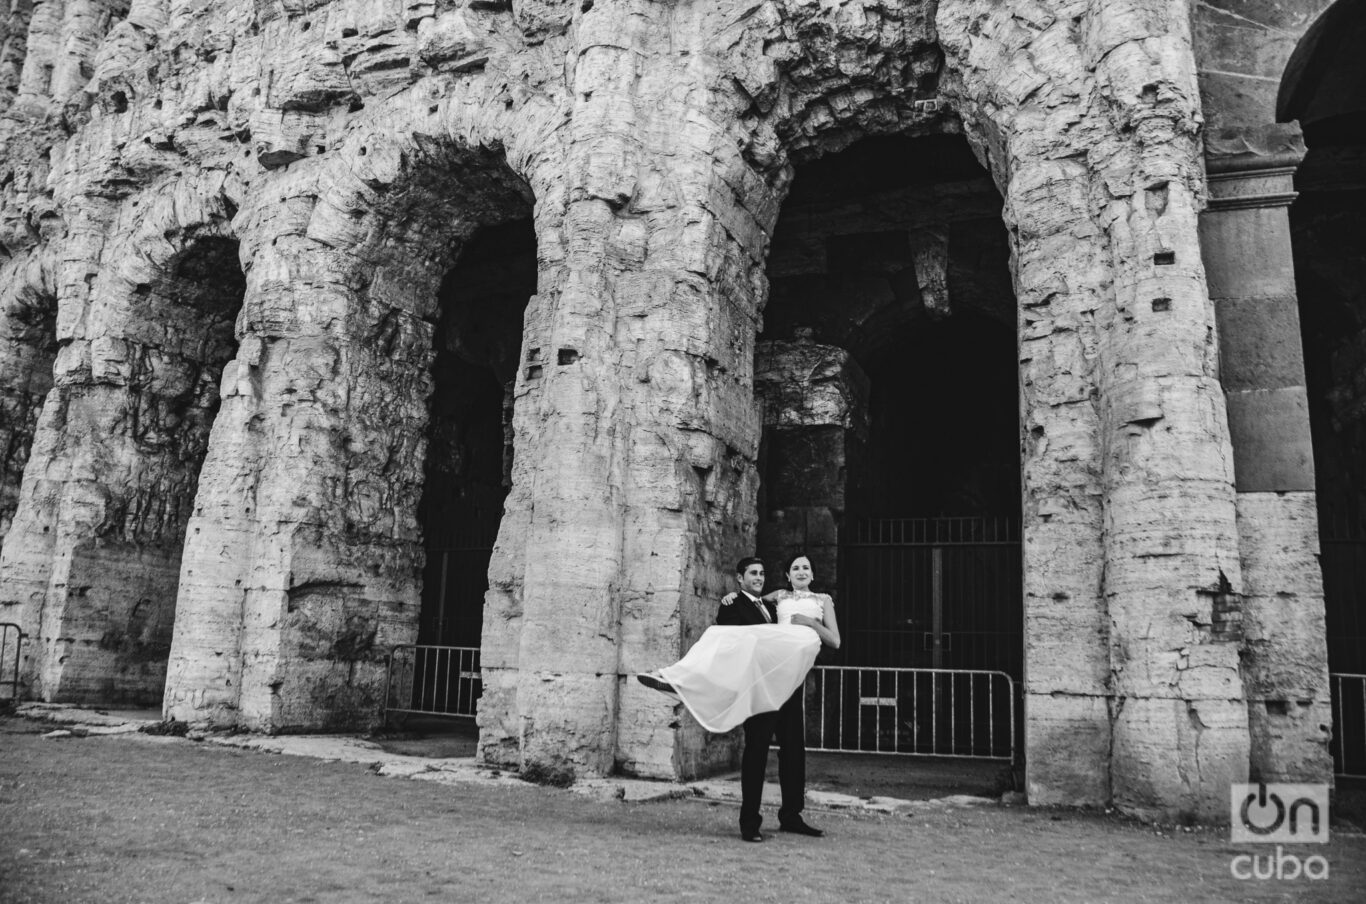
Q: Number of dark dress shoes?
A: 2